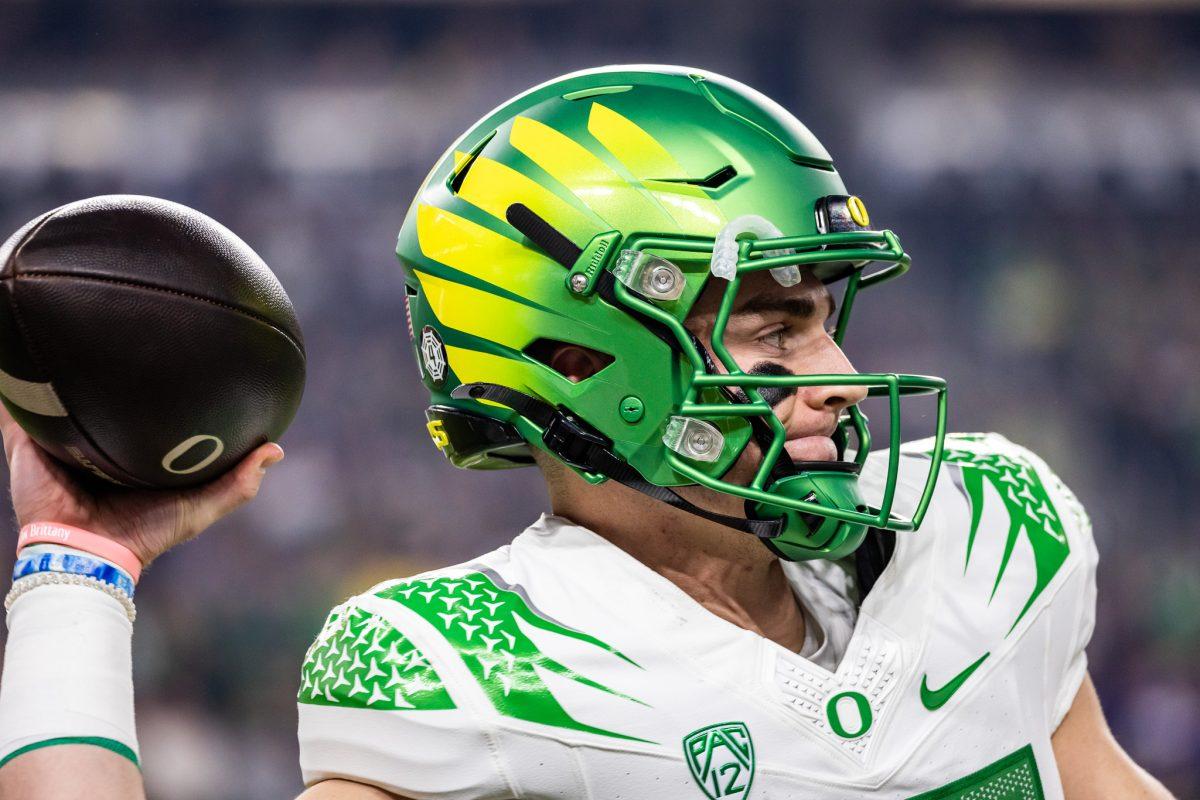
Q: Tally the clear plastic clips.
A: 2